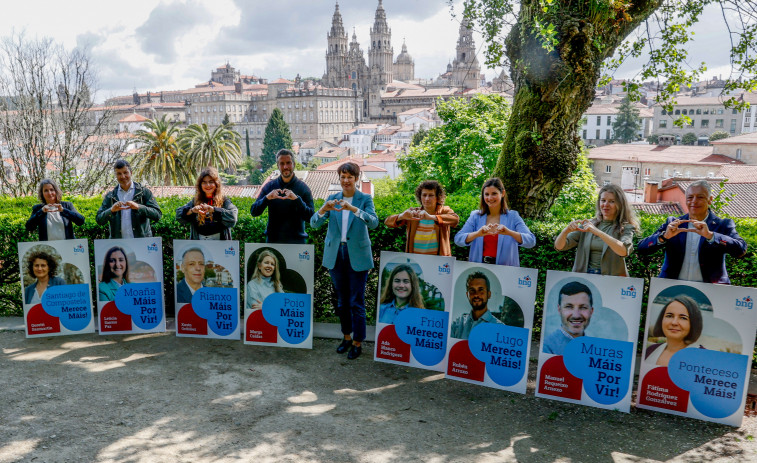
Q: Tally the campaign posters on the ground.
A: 8